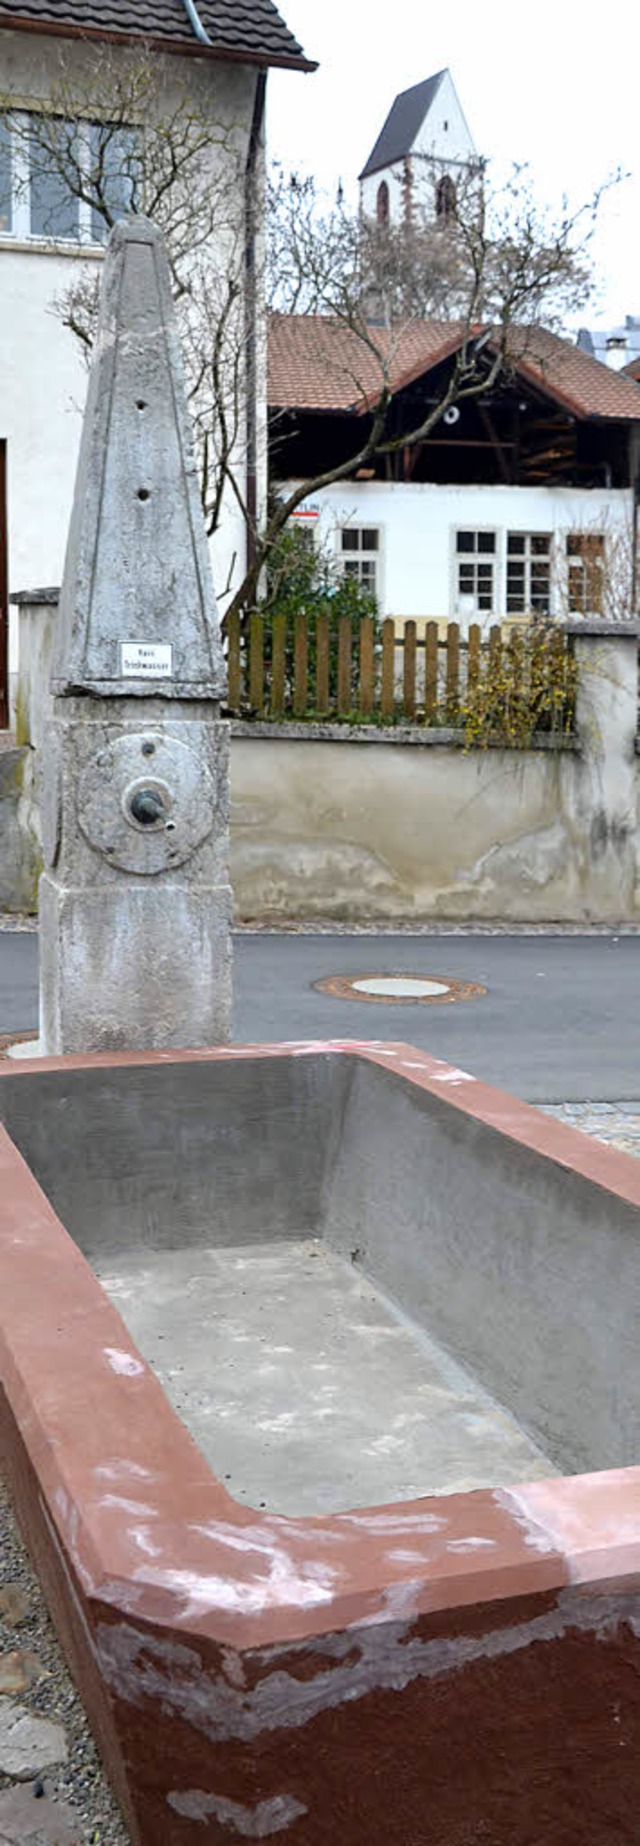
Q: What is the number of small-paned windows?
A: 4